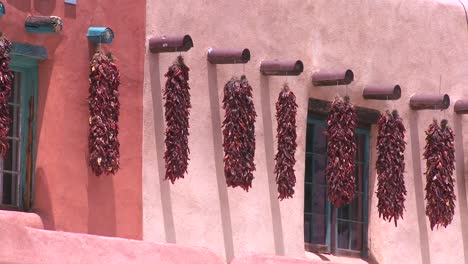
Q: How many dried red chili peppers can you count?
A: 8